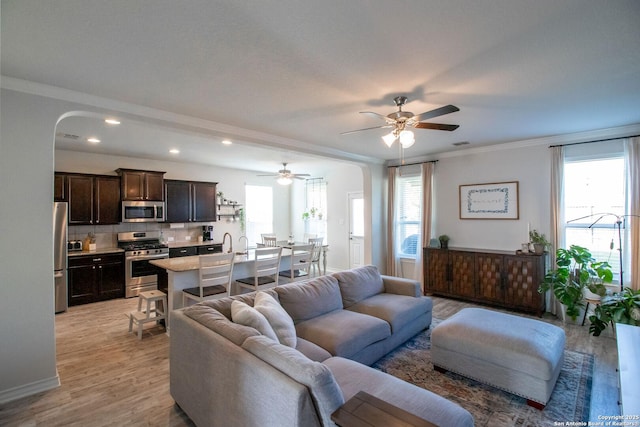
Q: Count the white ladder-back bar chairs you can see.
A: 3